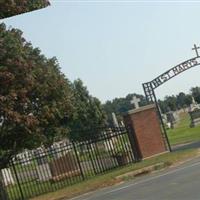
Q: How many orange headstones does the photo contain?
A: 1